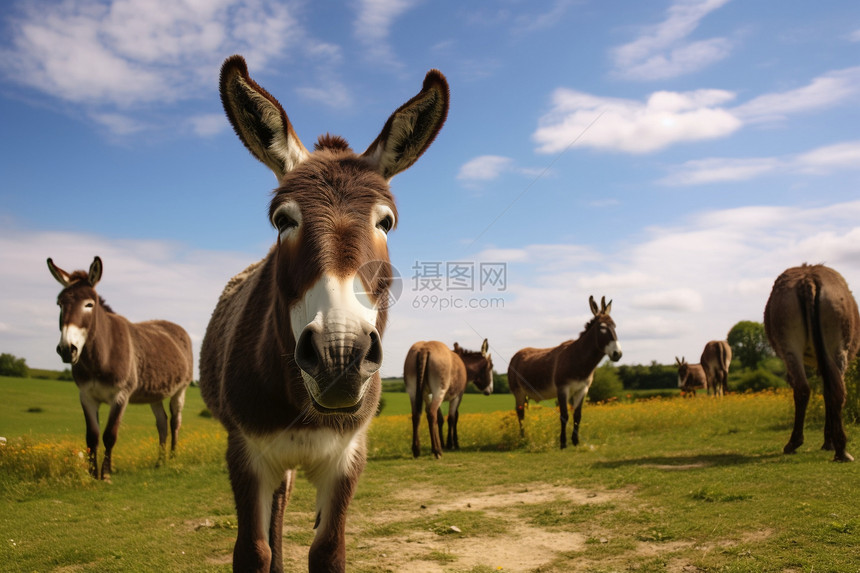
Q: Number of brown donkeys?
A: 7